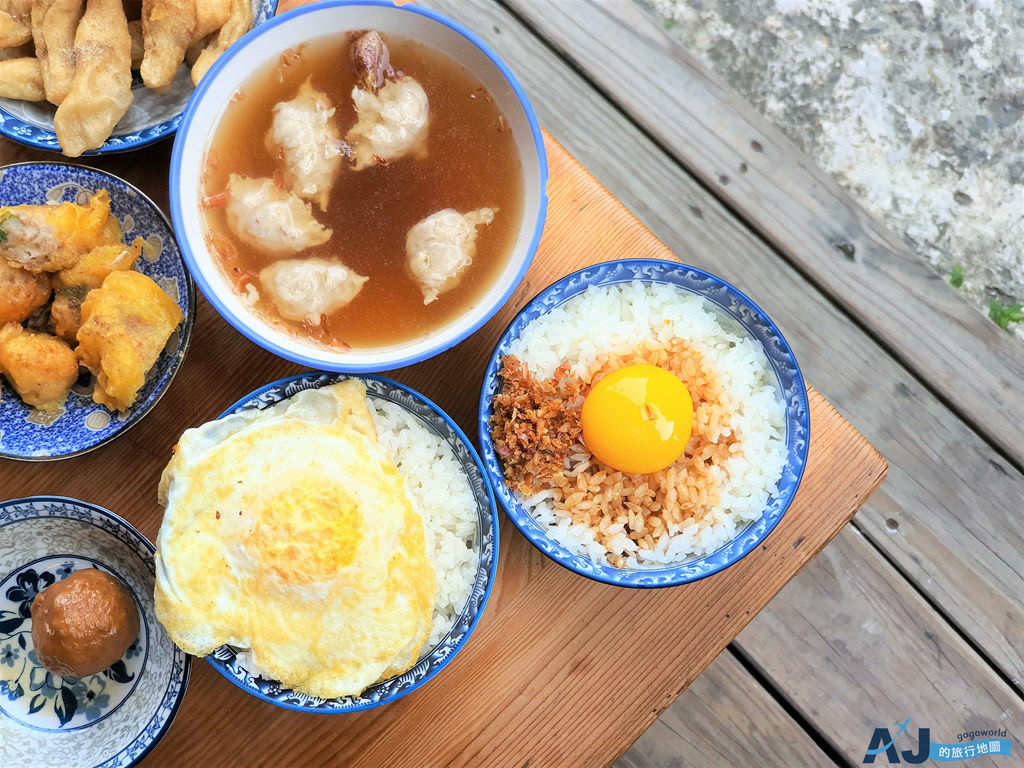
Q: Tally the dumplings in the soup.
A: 5